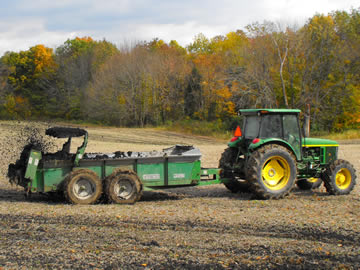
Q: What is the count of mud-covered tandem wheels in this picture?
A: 2